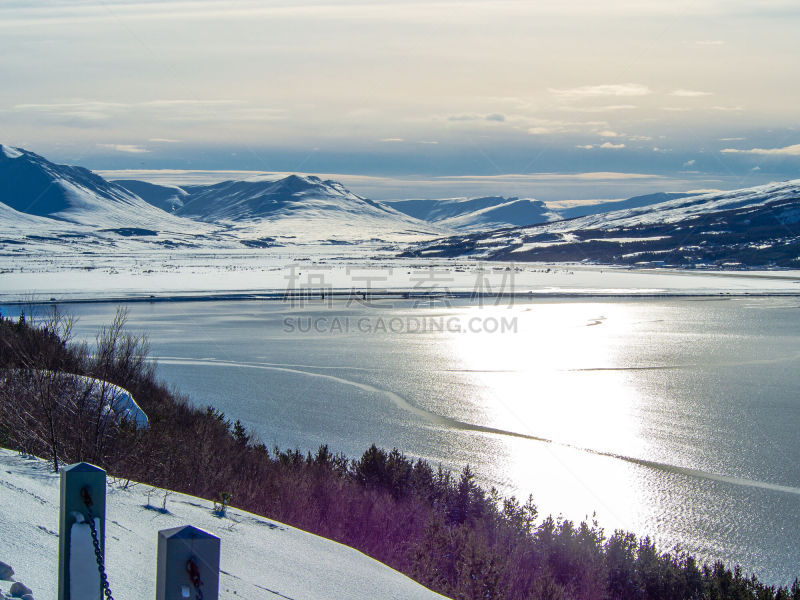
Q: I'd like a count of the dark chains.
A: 2